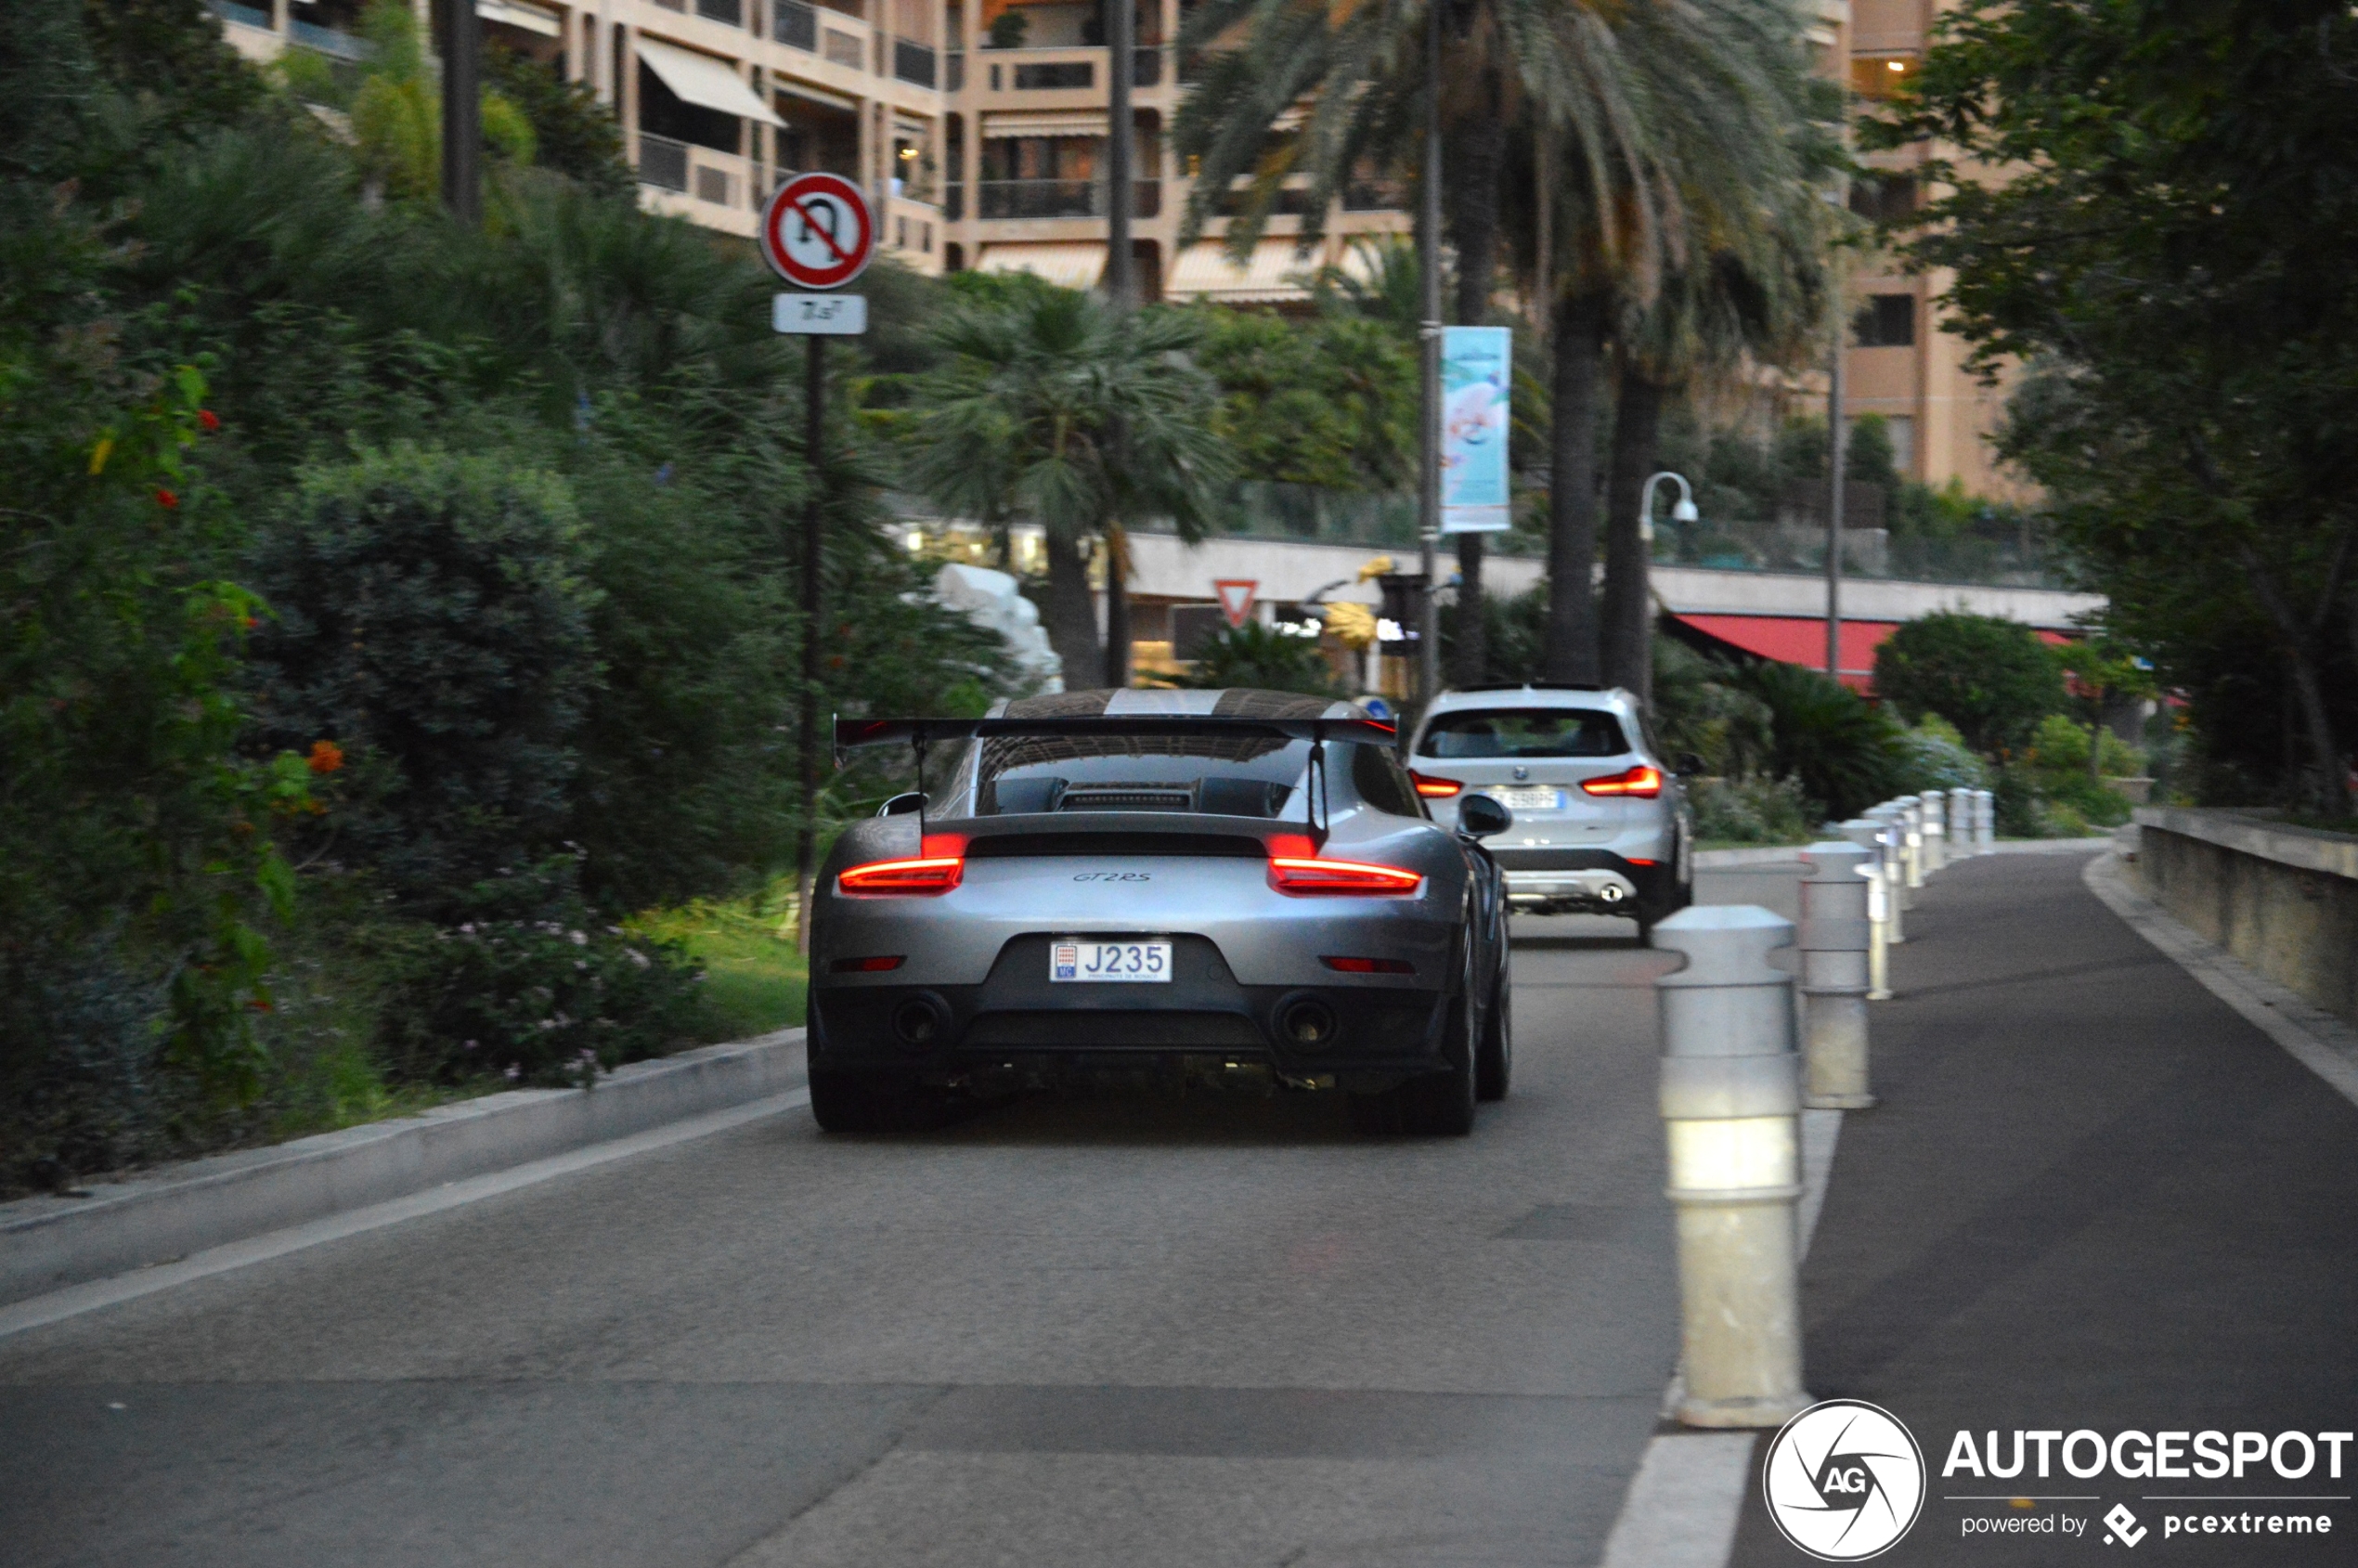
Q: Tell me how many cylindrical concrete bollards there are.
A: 9